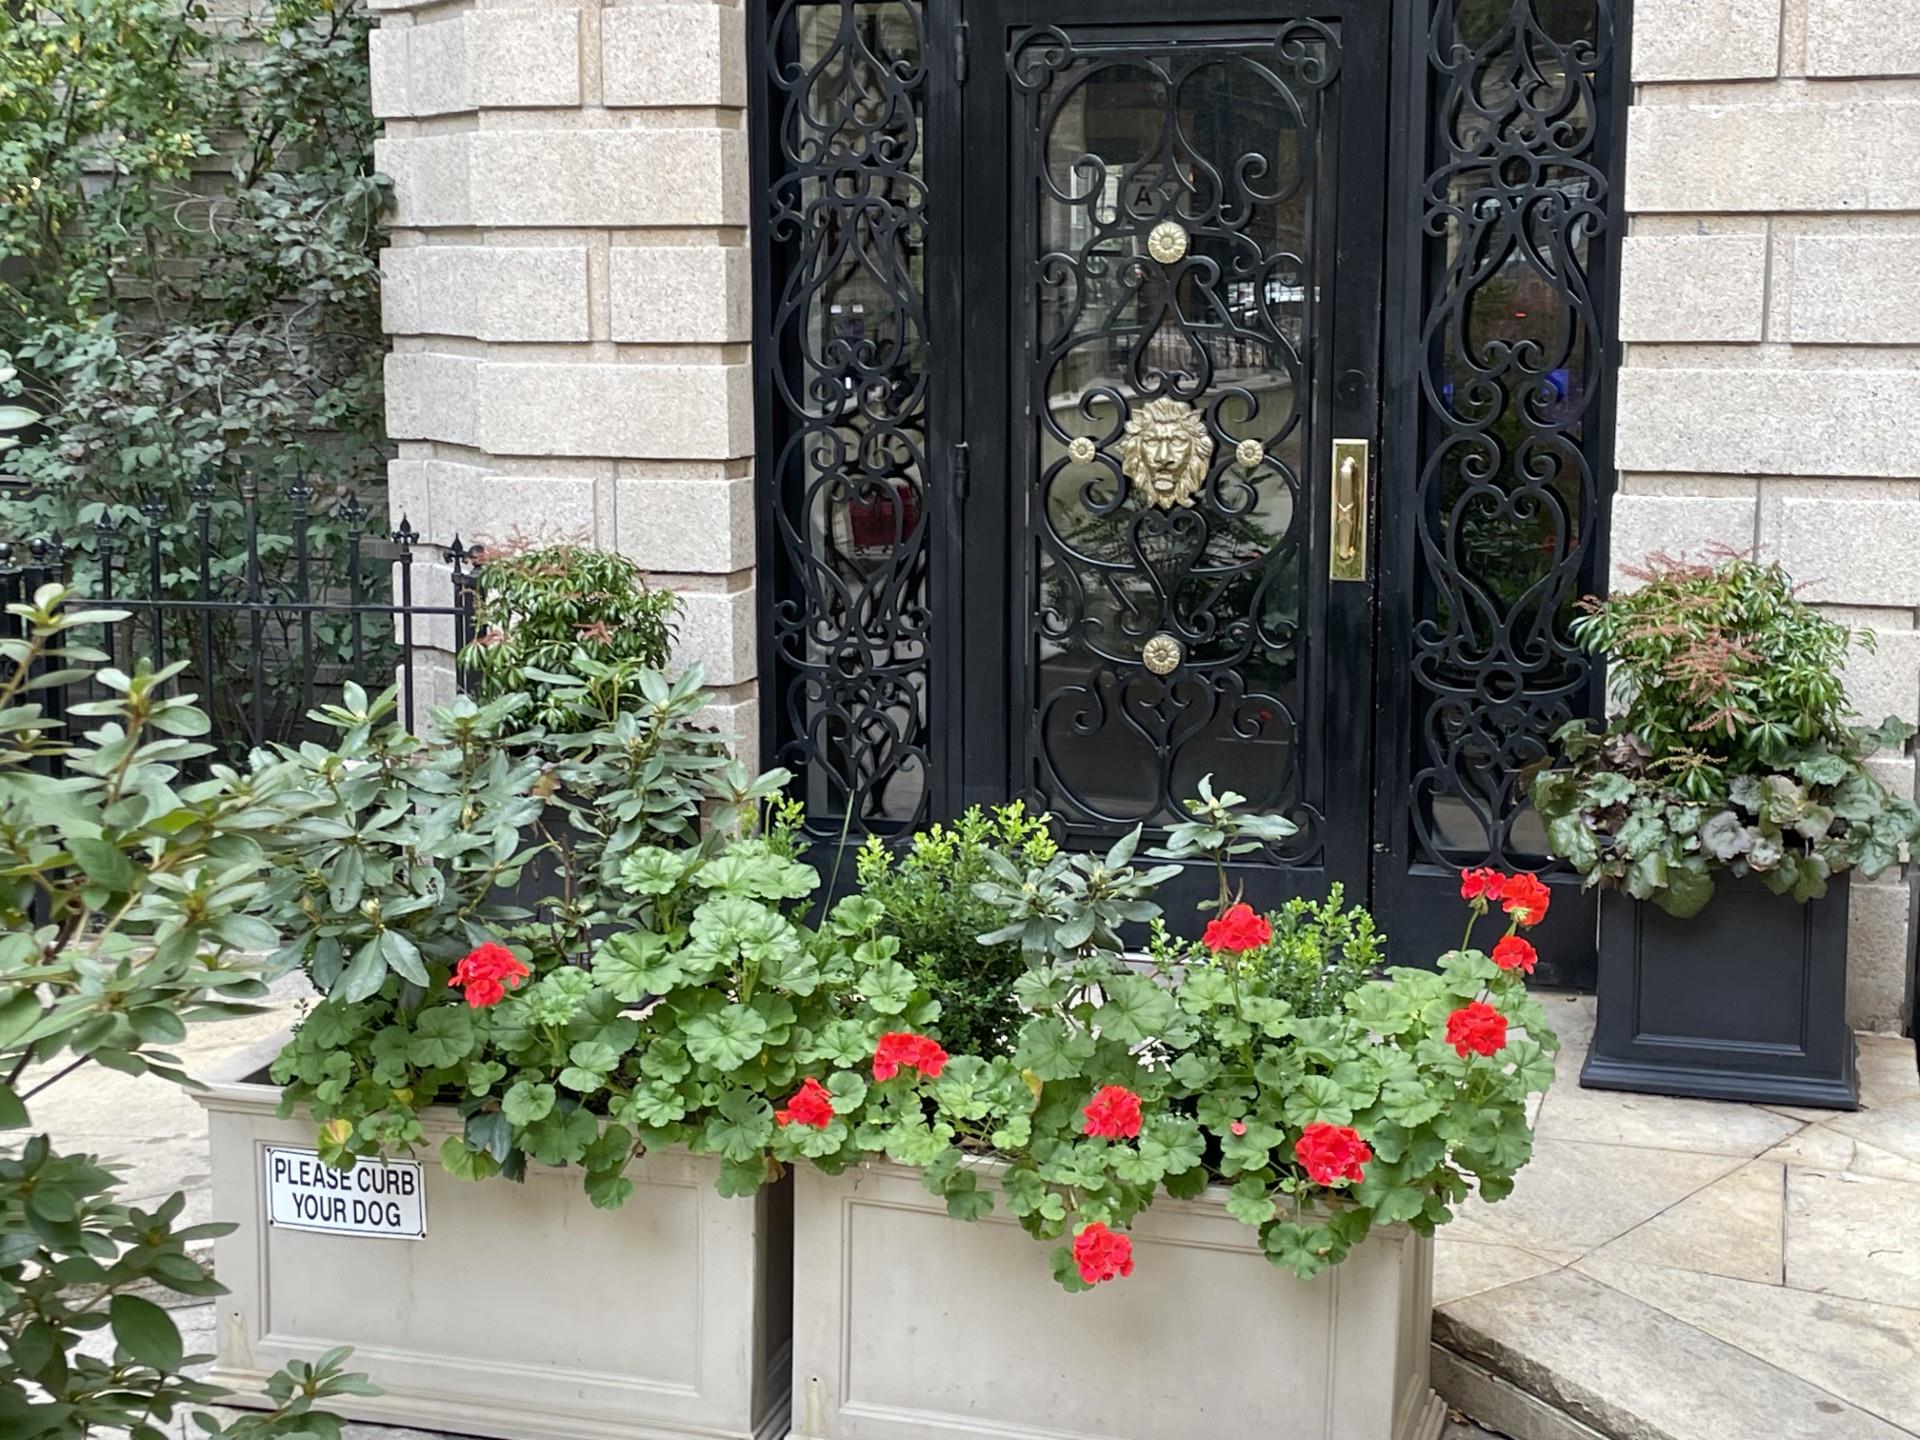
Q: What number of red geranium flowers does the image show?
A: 11